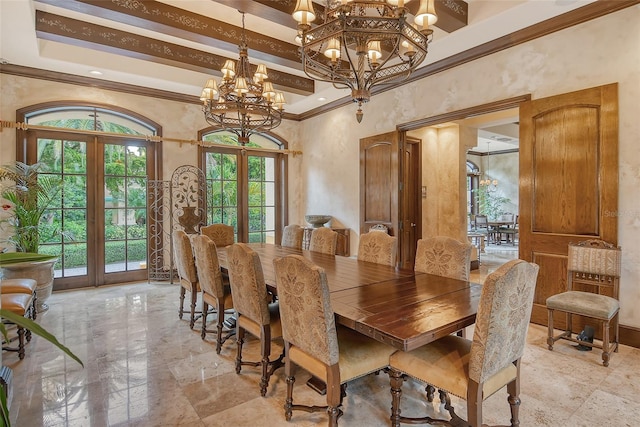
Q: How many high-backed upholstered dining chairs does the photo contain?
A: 10